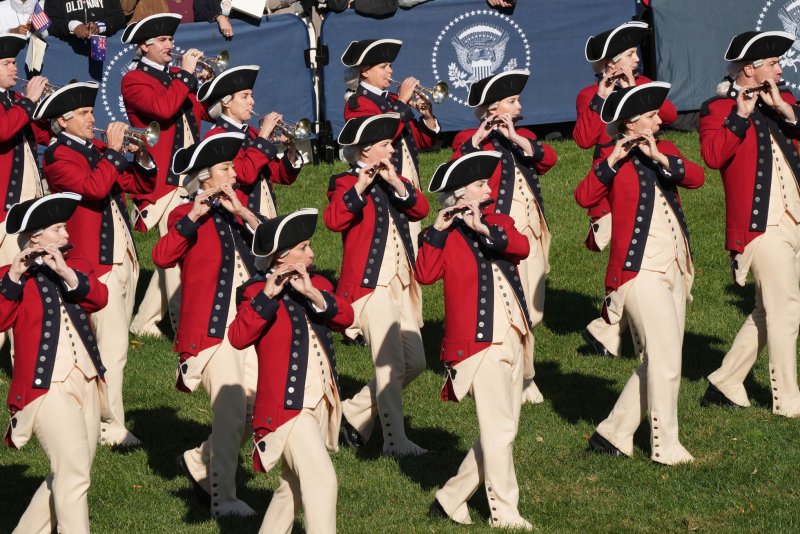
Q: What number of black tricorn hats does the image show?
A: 14